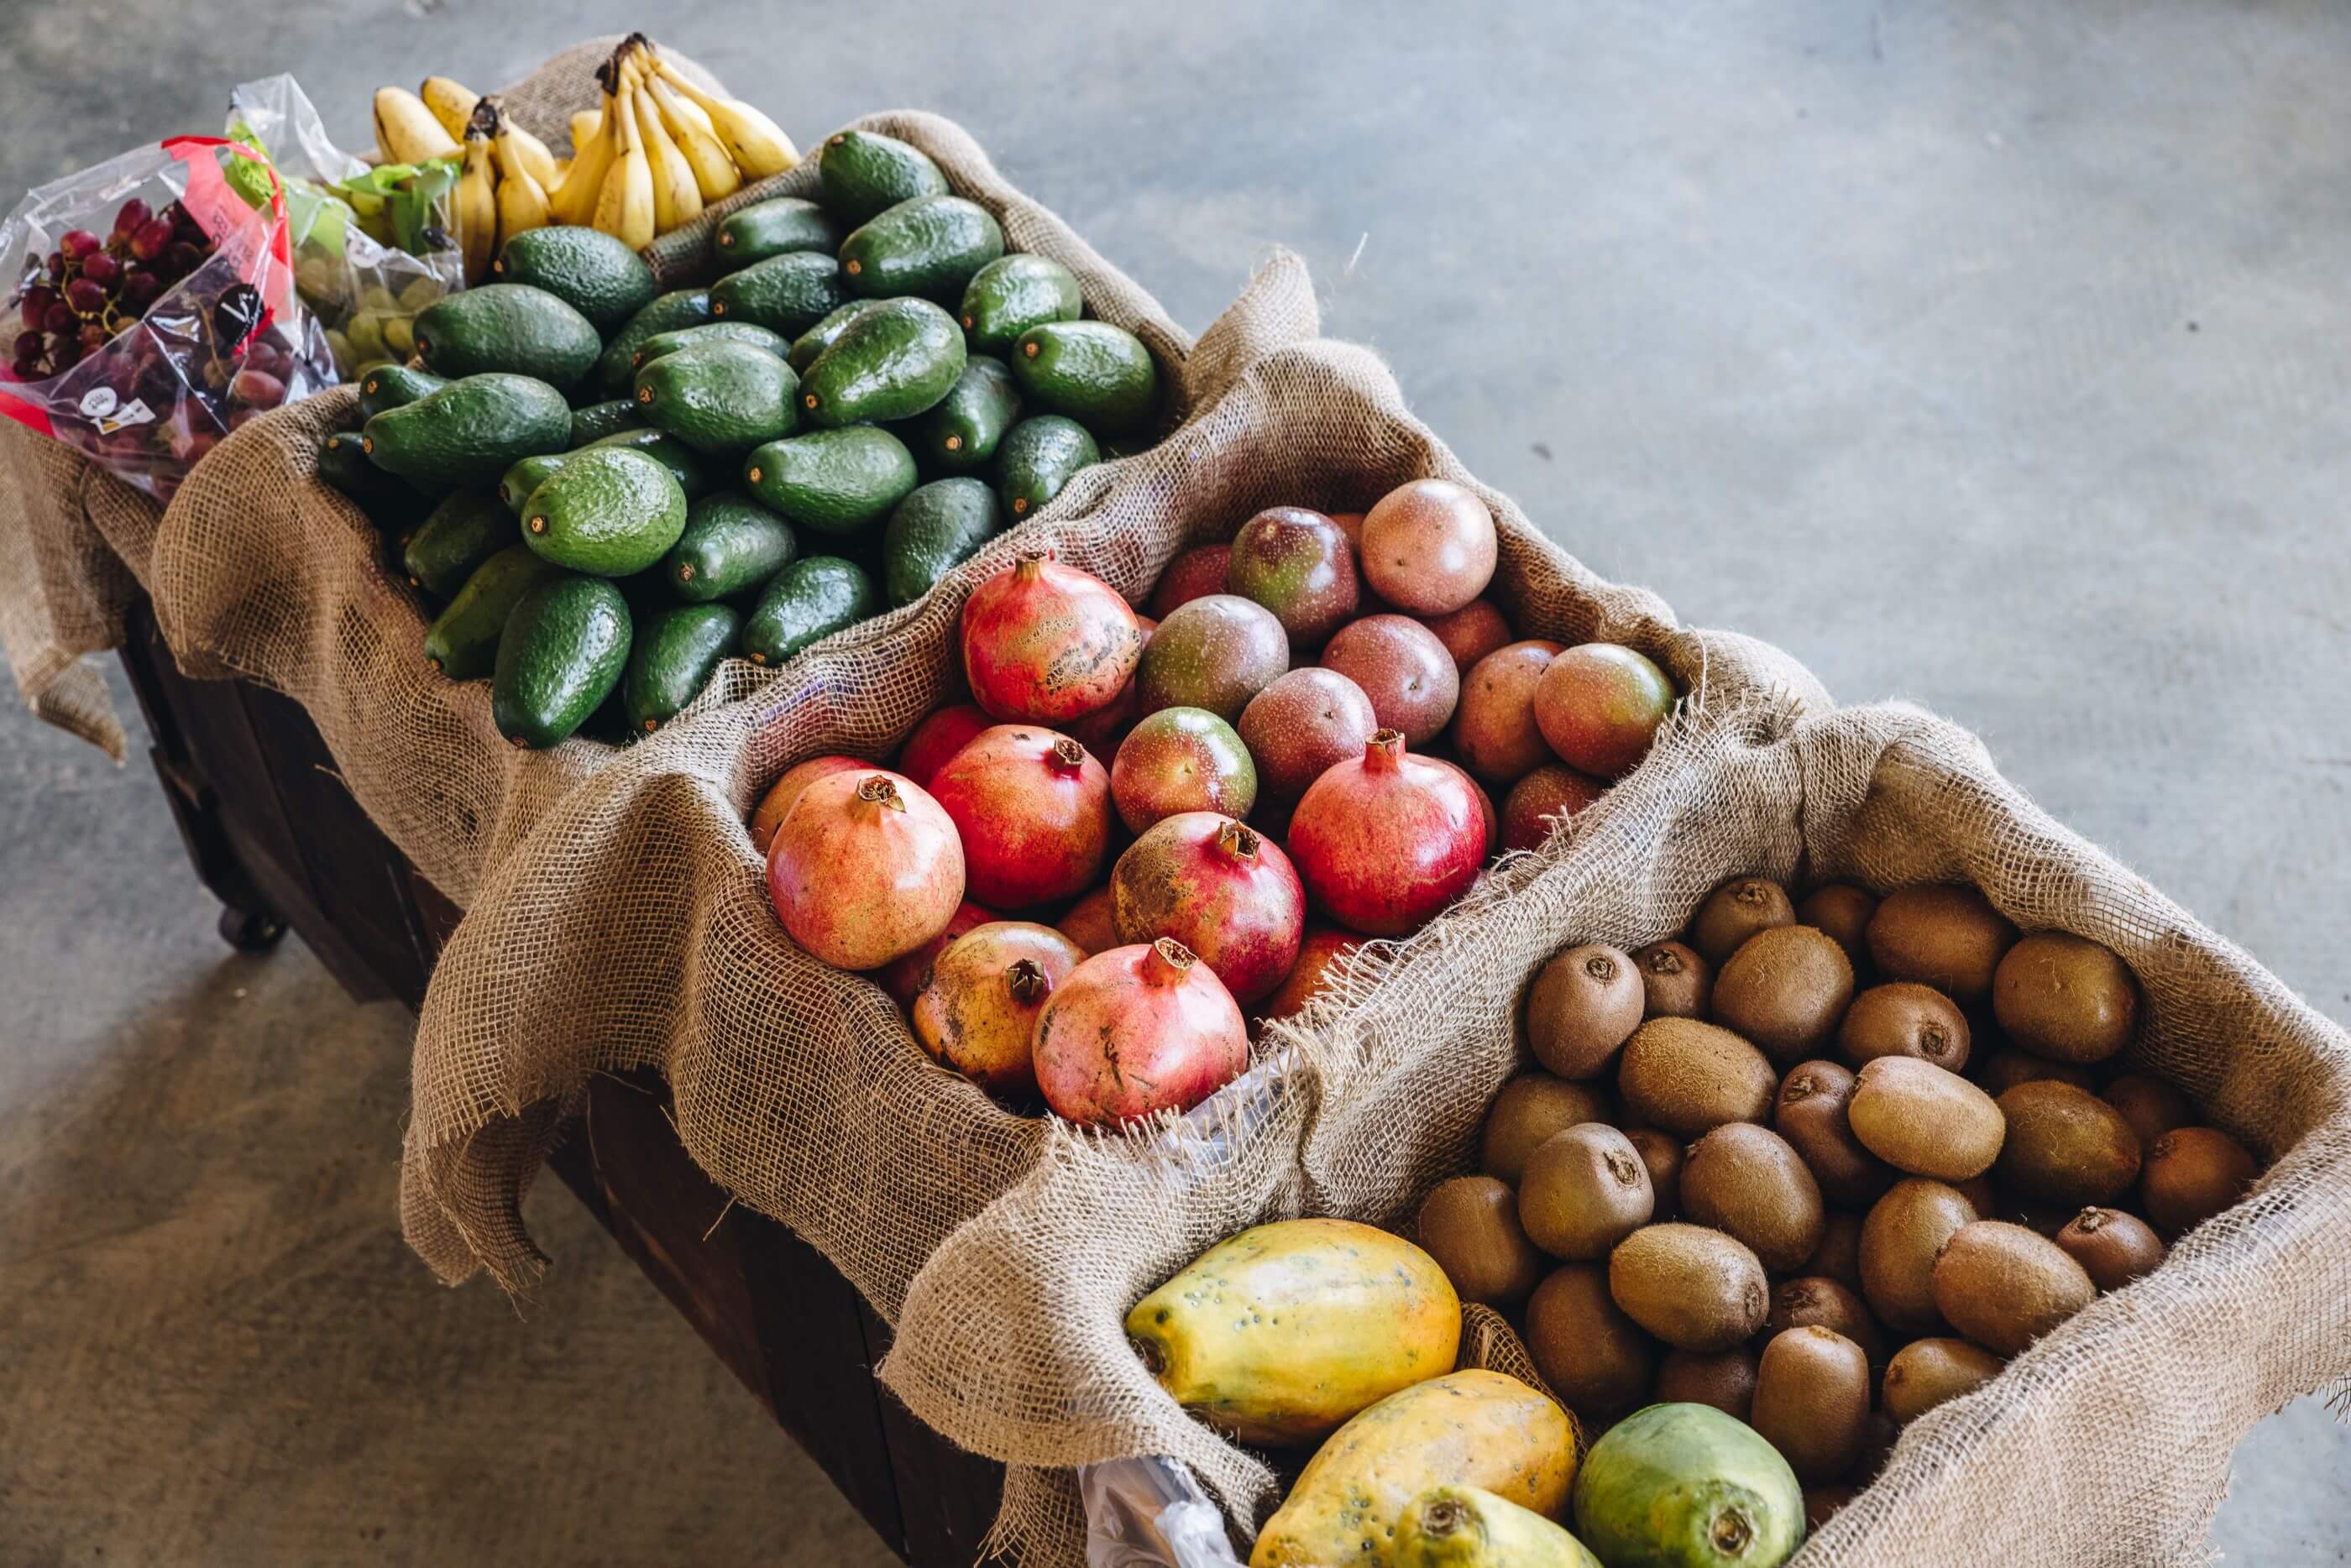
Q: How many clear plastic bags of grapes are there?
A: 2